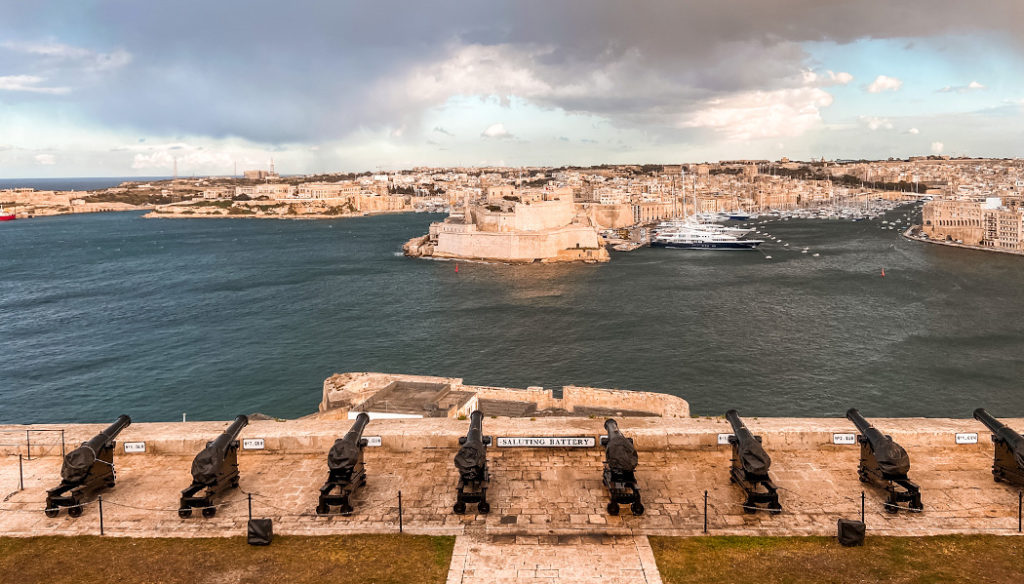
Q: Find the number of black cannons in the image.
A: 8